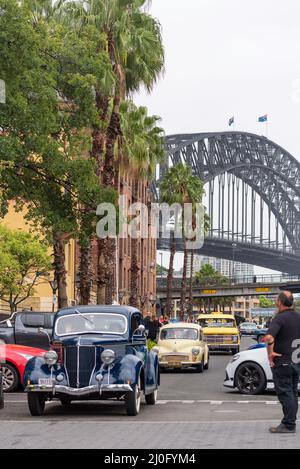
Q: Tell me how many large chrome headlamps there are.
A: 2